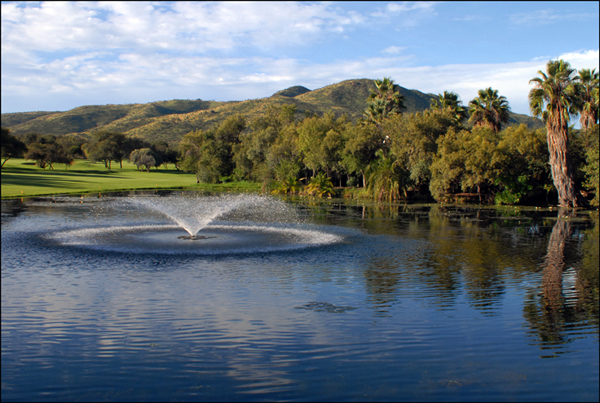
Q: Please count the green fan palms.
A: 5